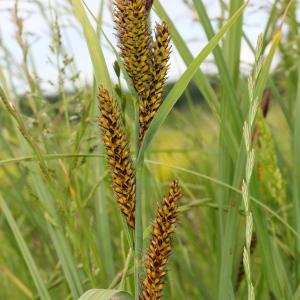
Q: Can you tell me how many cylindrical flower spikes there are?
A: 4